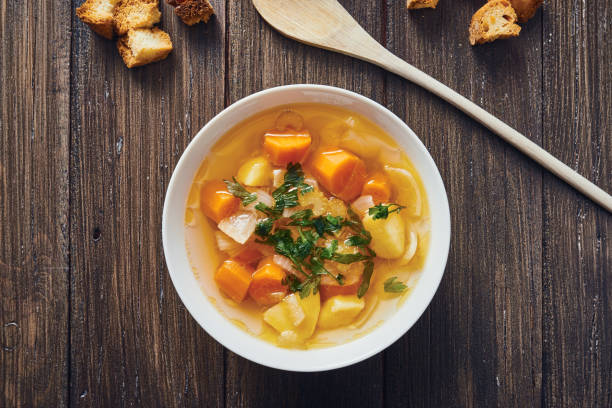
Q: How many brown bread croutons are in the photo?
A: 7